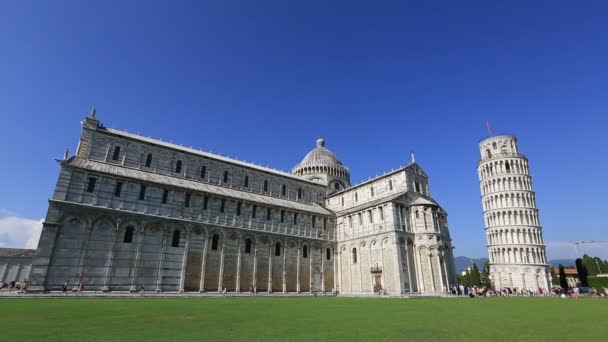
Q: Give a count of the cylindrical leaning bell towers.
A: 1